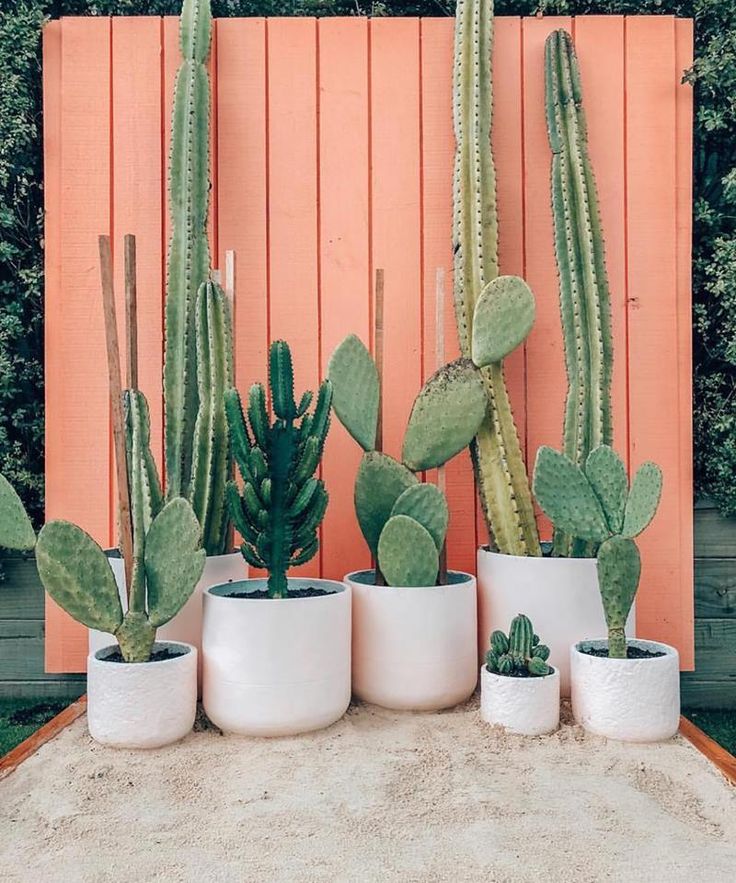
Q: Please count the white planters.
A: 7